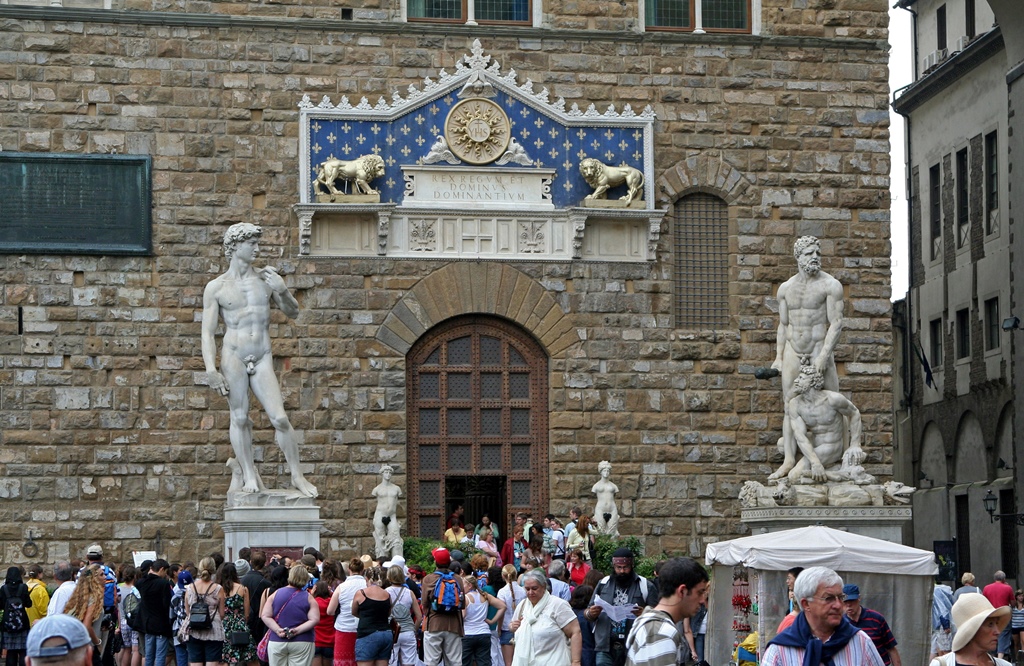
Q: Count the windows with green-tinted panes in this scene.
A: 2